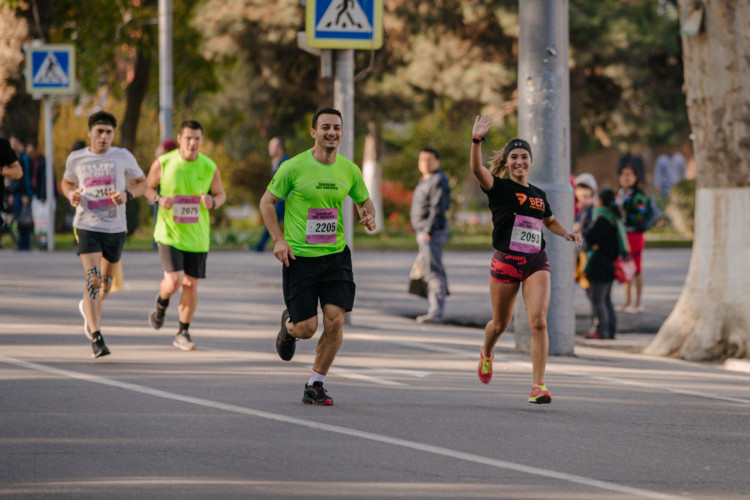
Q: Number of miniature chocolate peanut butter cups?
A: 0